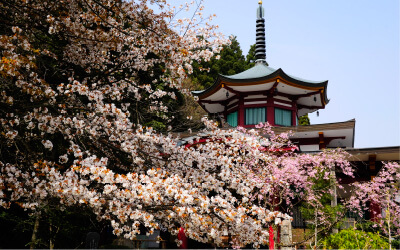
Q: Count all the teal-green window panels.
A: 3